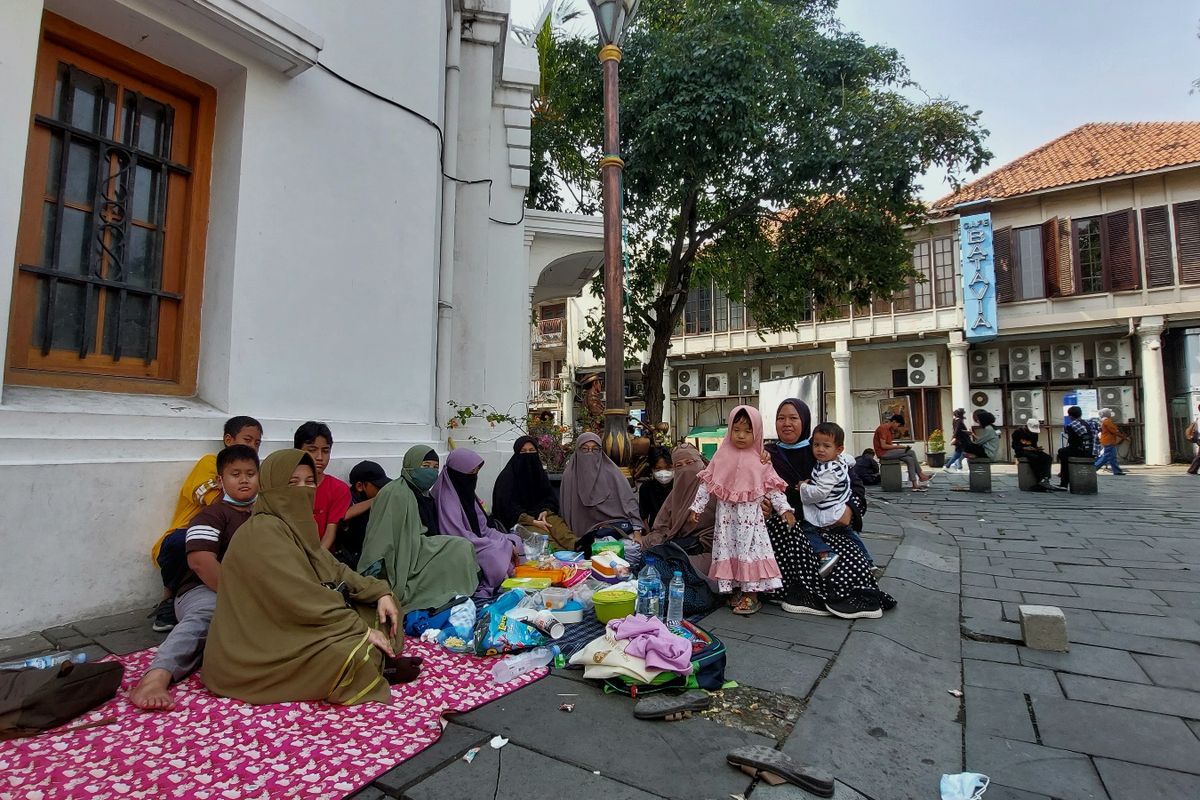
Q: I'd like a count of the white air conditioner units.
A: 12